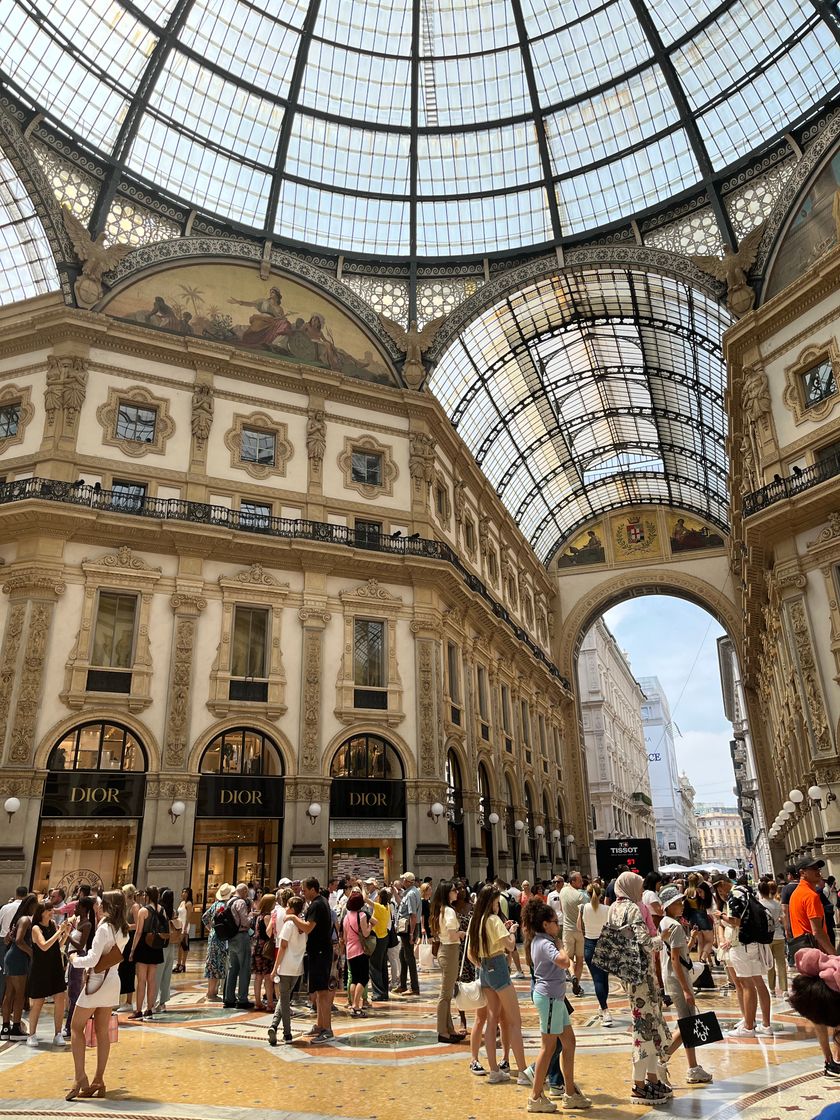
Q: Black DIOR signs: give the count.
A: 3